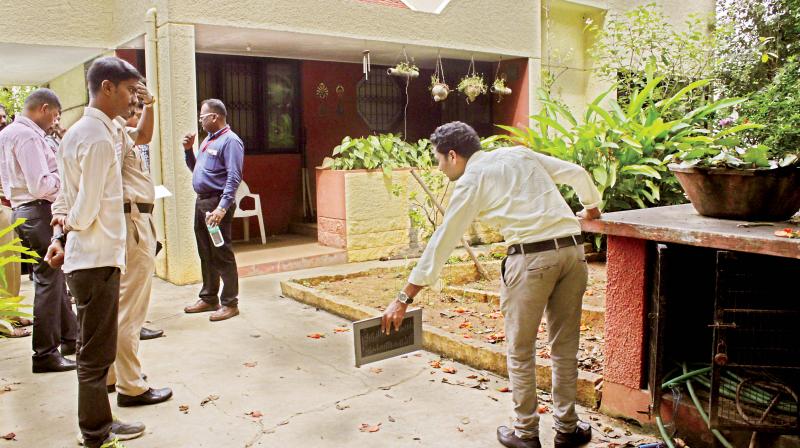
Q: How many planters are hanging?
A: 4